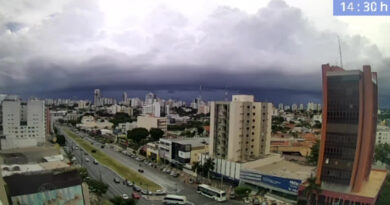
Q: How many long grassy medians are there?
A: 1